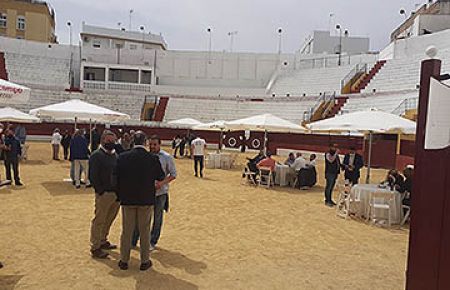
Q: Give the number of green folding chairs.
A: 0